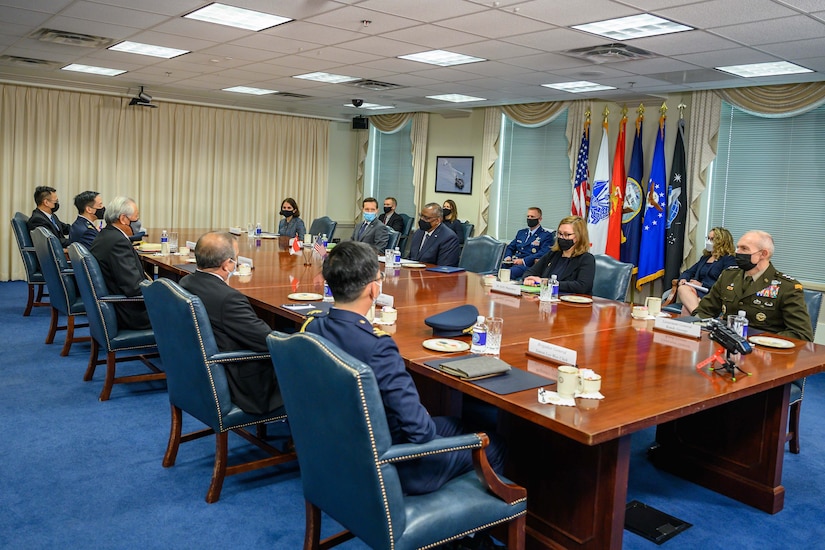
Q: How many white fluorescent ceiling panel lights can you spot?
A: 11